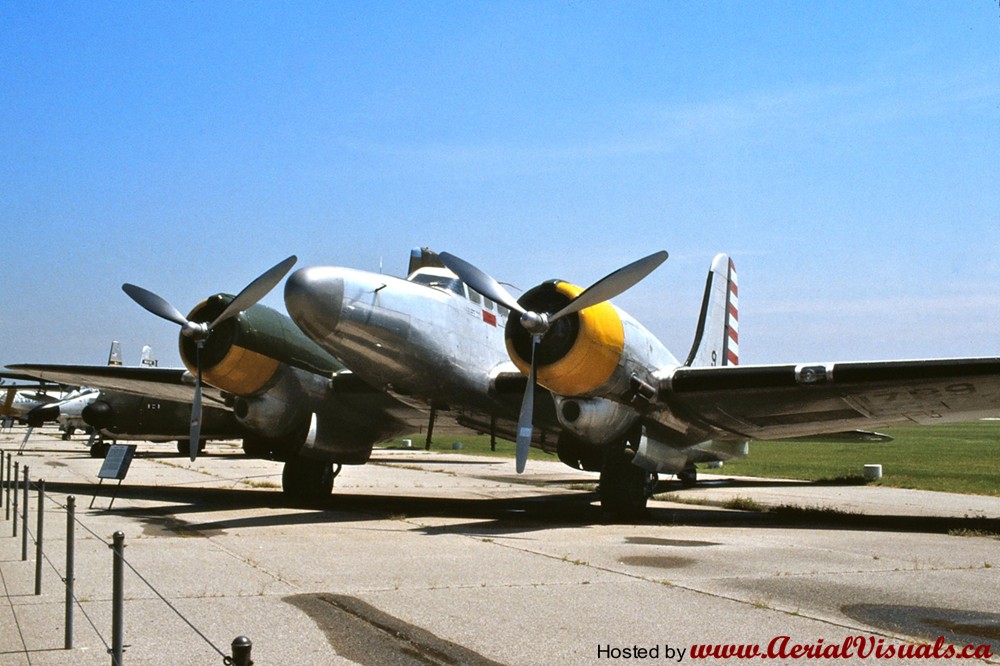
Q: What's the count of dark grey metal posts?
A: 8